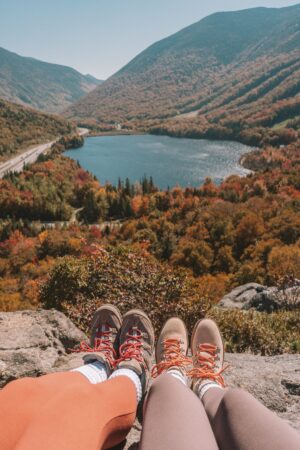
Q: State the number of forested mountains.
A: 2